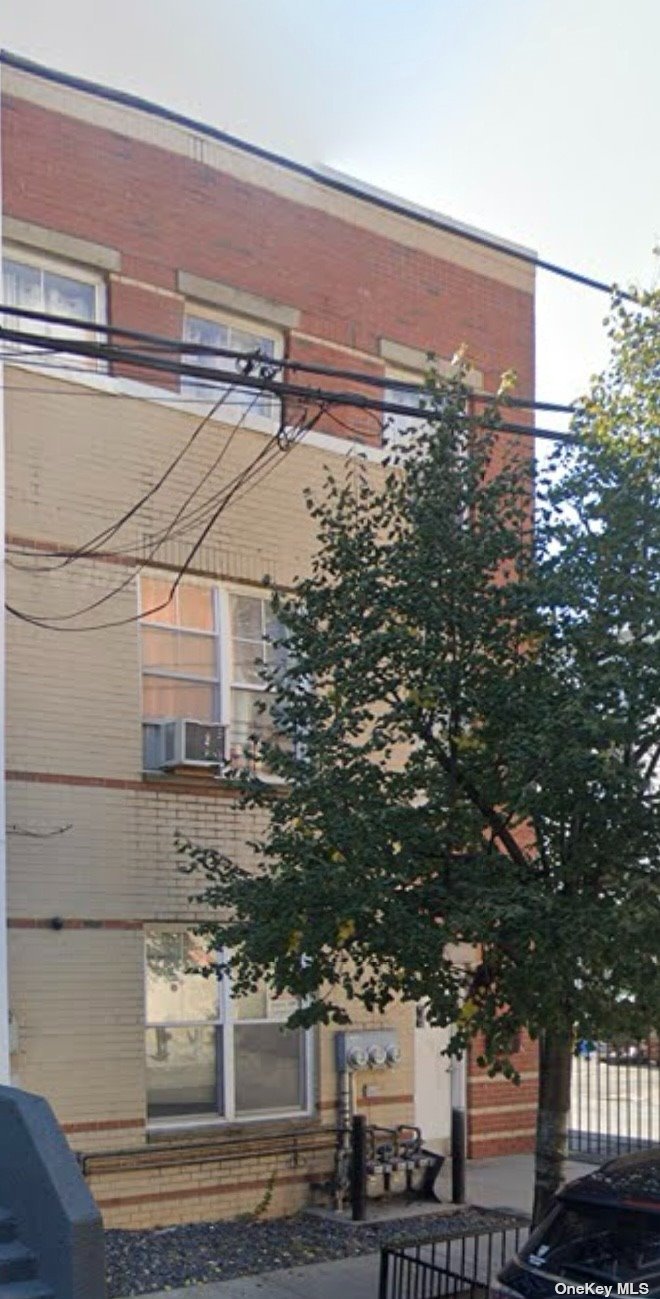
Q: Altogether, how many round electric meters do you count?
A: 3